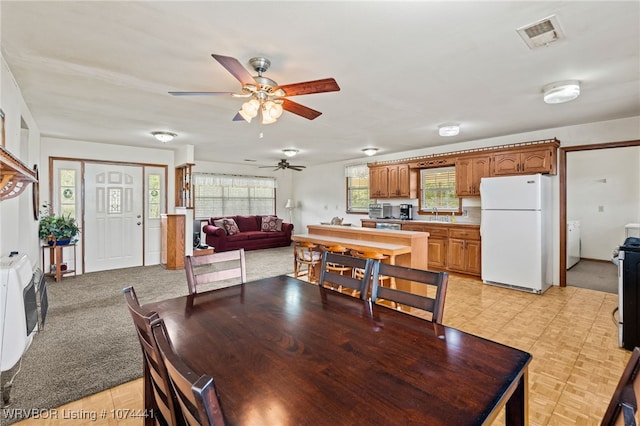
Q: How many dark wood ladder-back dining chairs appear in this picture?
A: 6